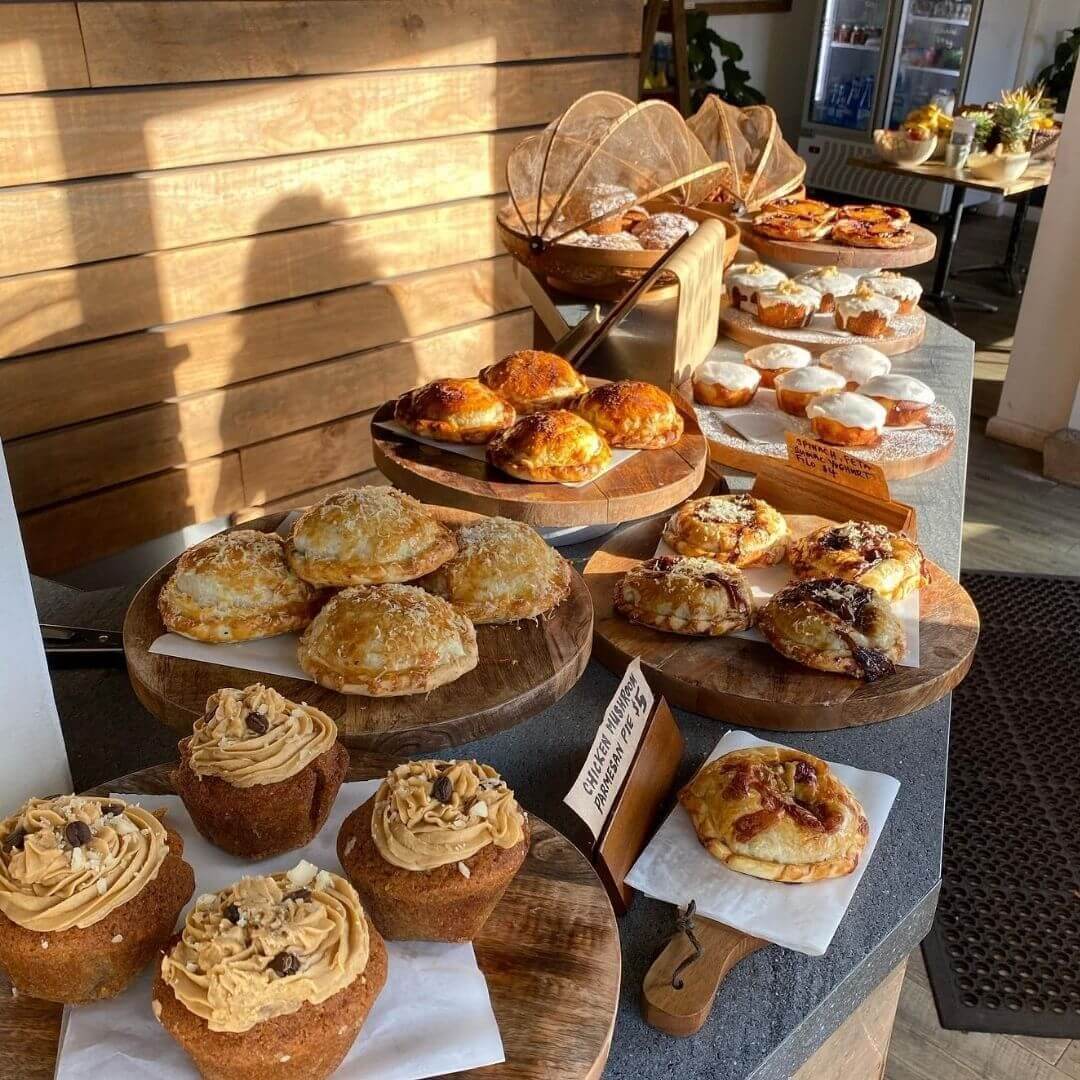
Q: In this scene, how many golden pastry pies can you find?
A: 13